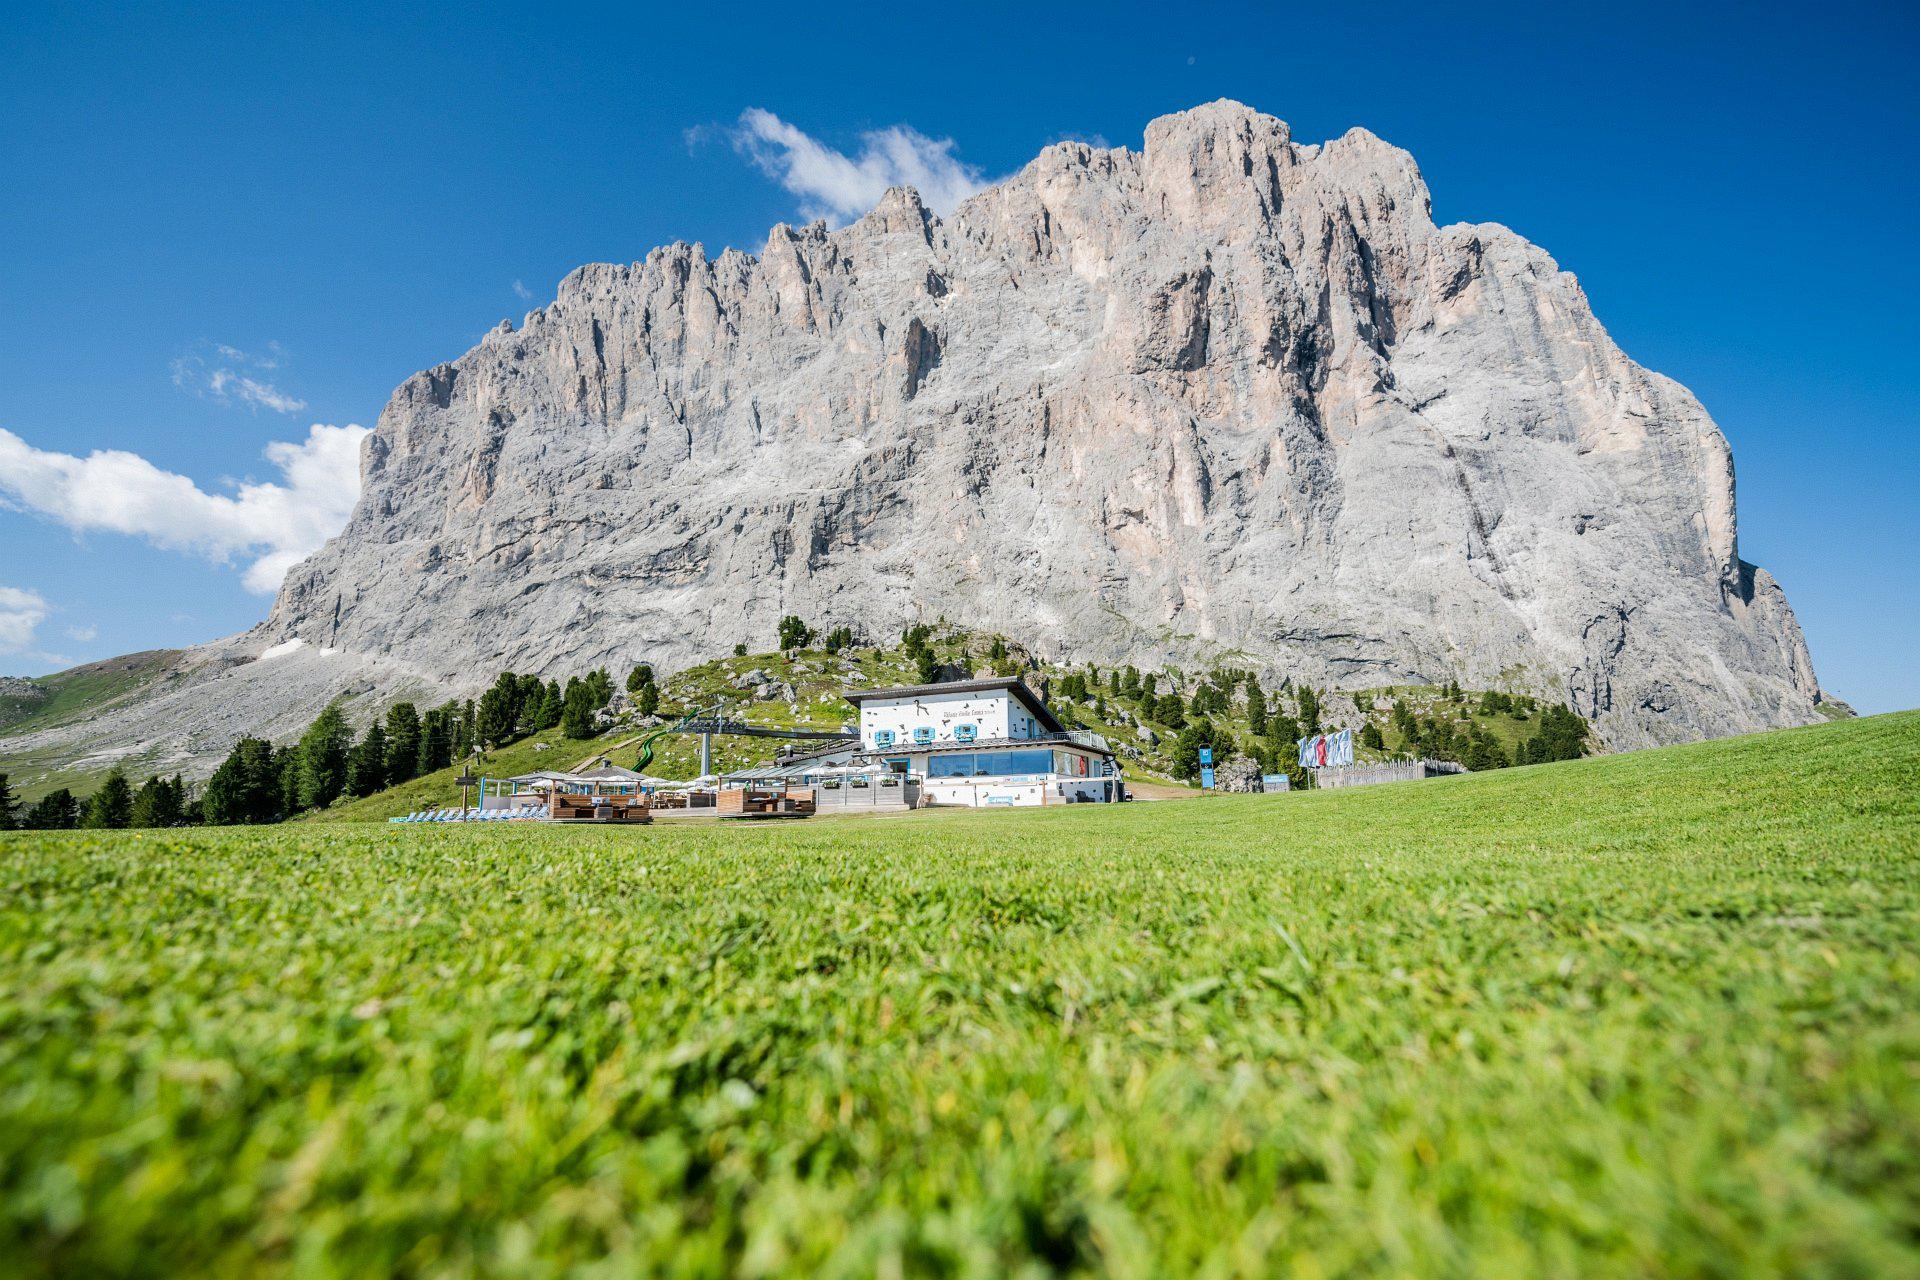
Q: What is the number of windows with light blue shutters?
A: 3